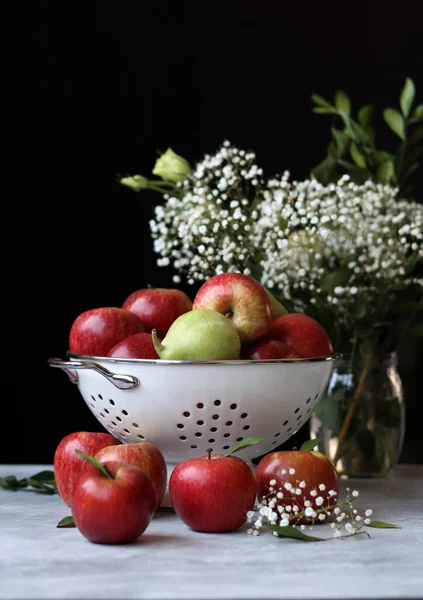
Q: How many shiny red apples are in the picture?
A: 11